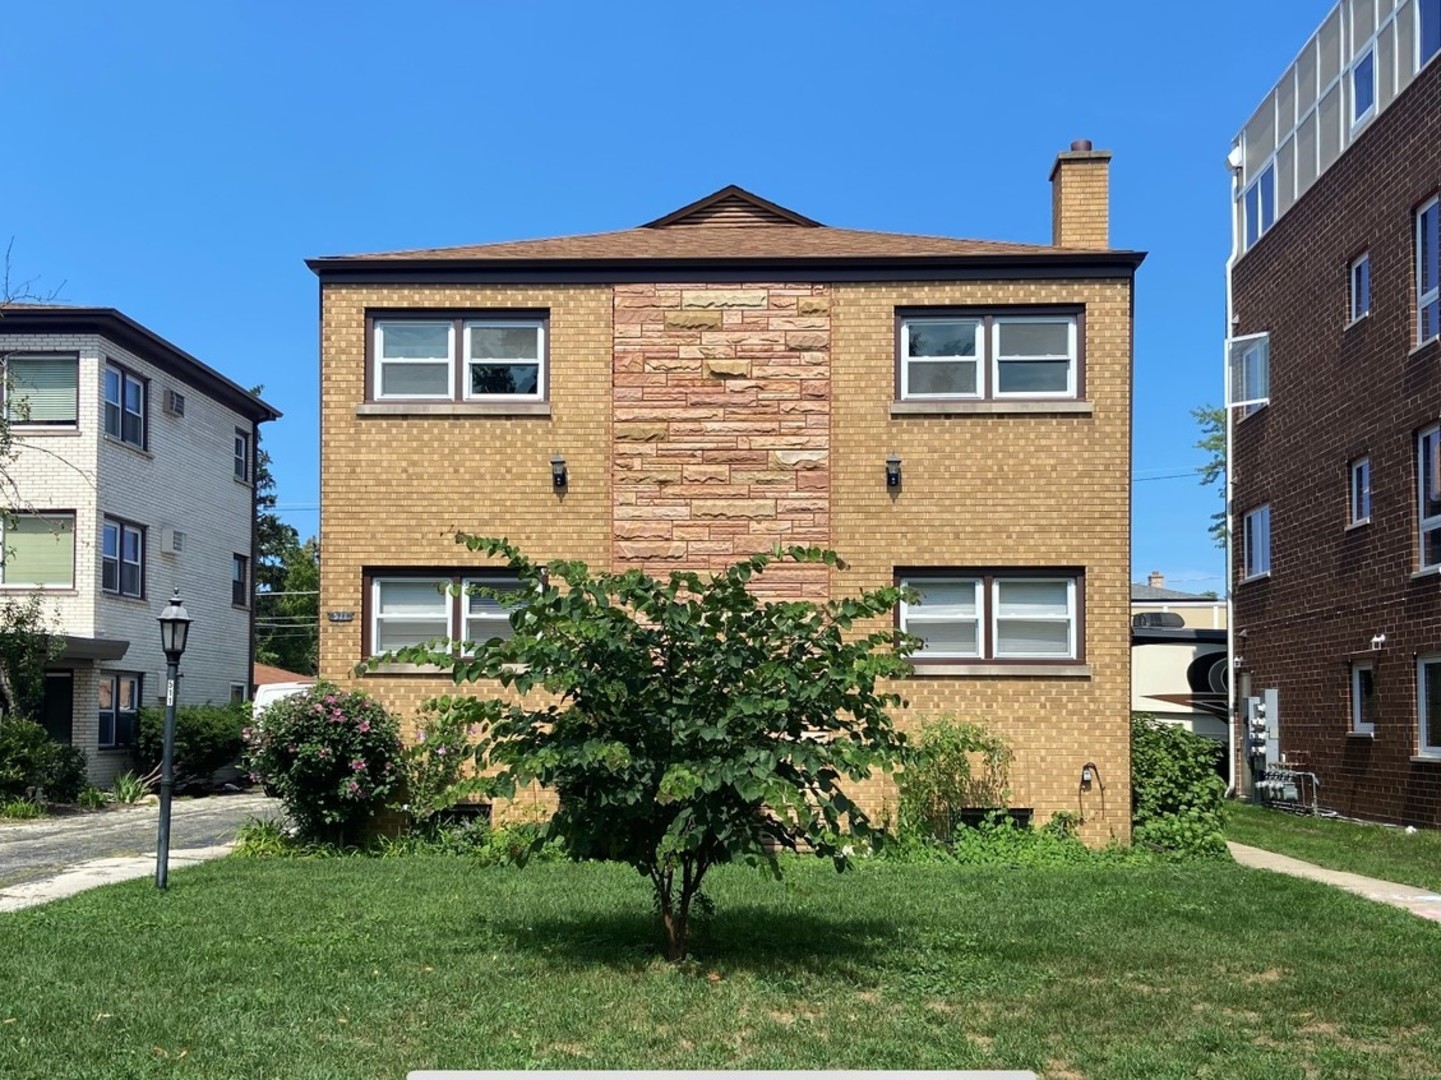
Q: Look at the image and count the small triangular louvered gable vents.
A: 1